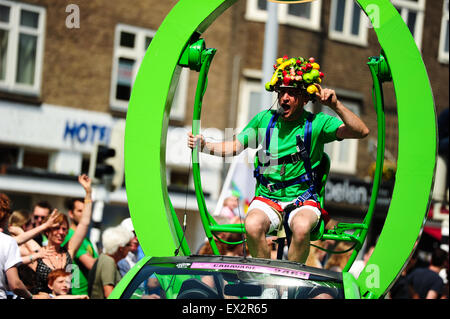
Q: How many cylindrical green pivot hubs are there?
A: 2